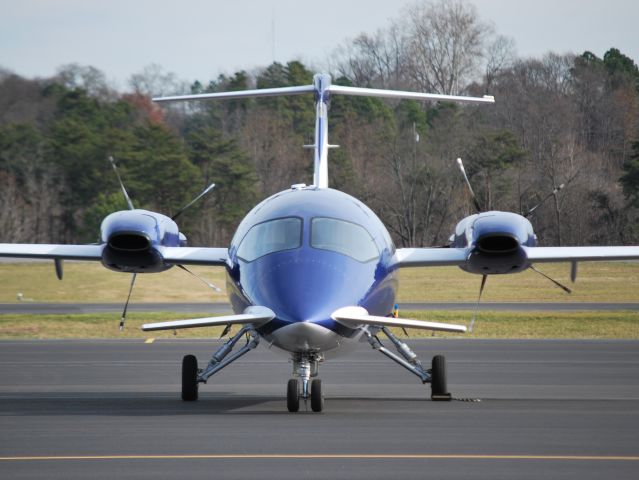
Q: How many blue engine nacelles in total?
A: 2